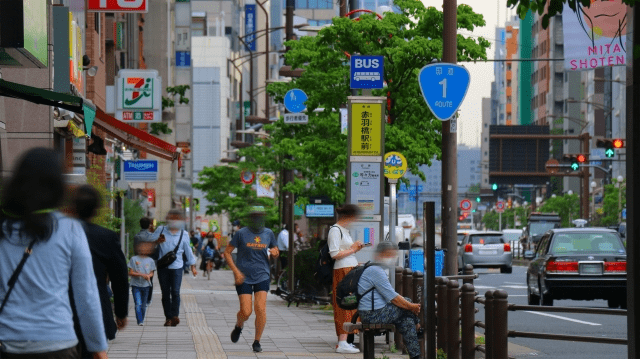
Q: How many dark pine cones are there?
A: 0